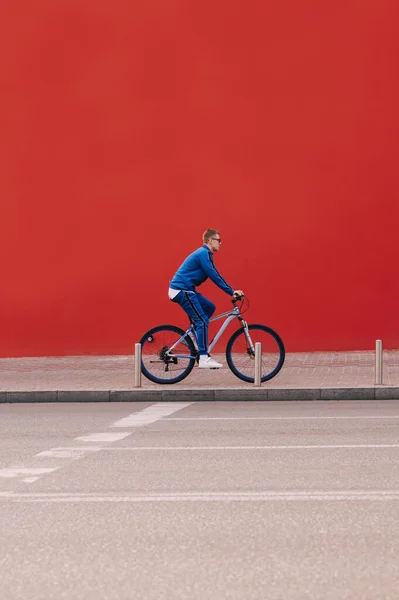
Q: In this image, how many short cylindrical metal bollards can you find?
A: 3